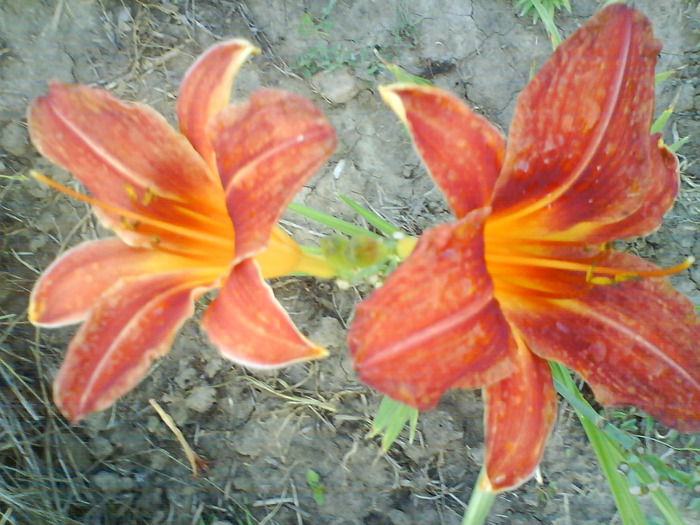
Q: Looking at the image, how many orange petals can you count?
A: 12